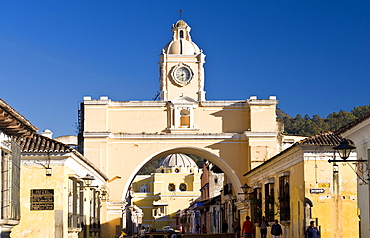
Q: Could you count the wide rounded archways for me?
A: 1